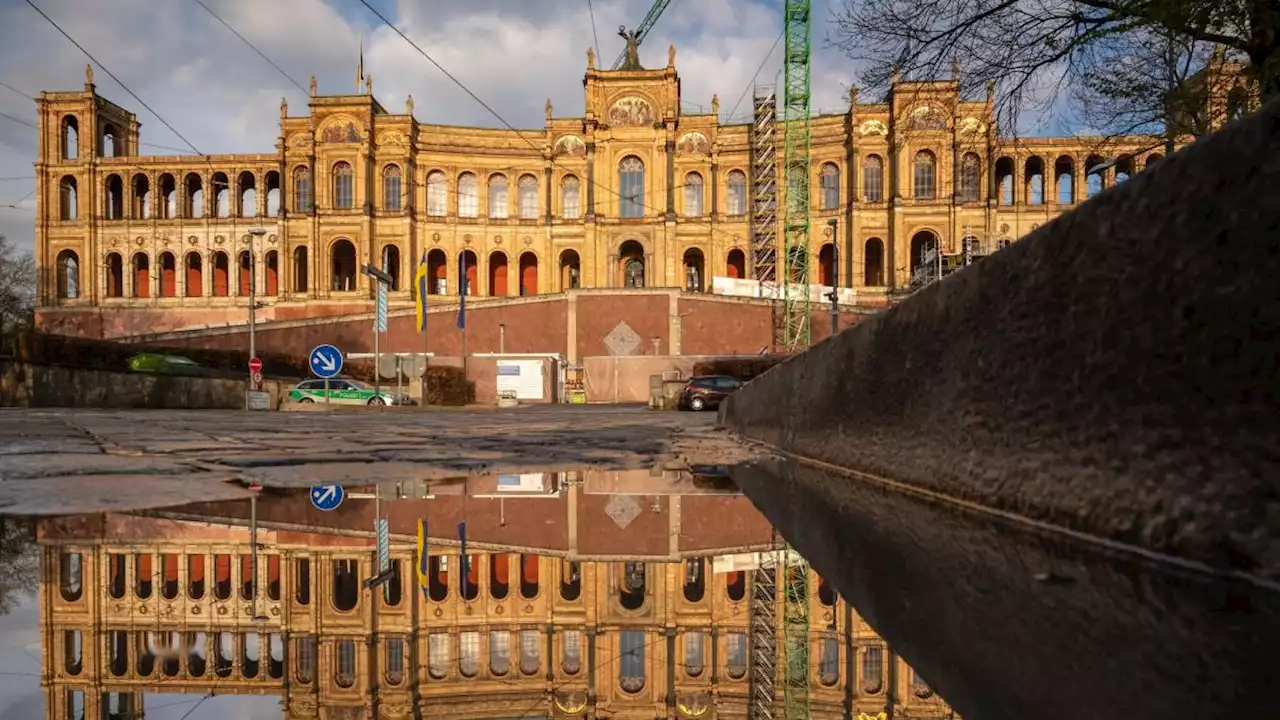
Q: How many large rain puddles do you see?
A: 1